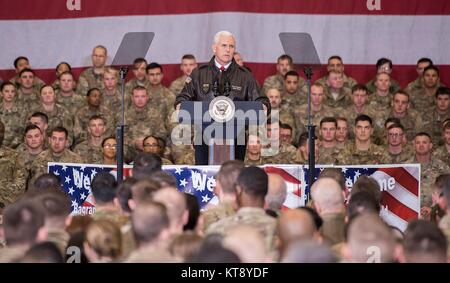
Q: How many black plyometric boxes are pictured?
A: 0